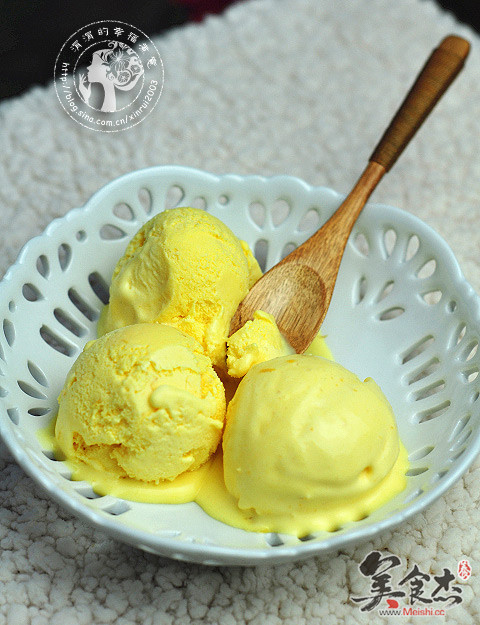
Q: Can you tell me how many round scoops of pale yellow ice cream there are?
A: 3